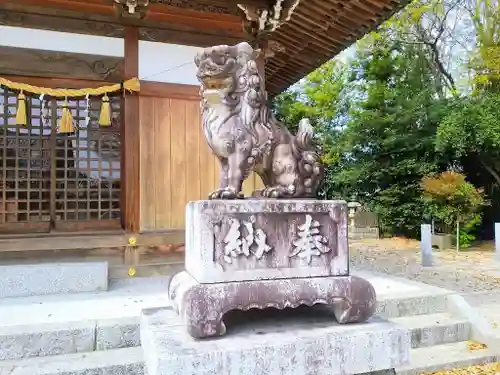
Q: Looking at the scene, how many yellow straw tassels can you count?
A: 3